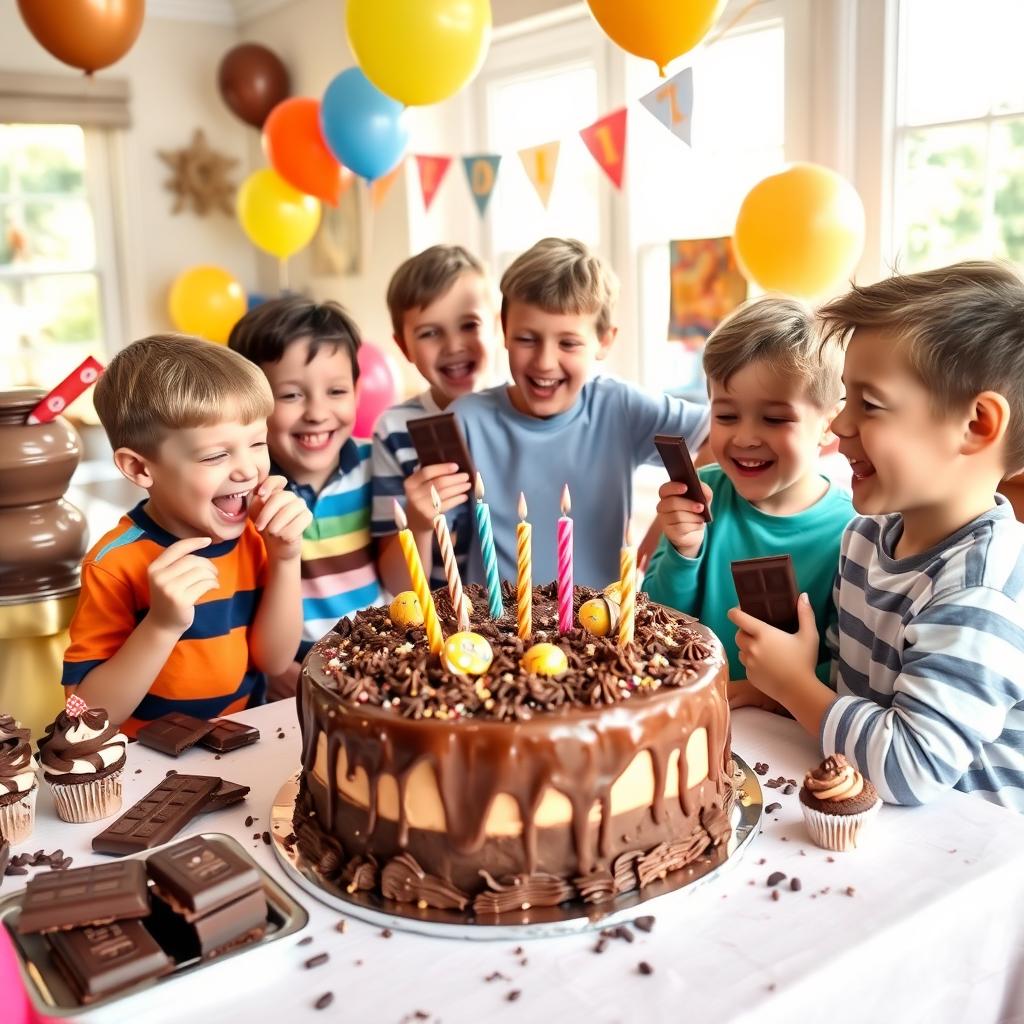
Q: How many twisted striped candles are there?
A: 6